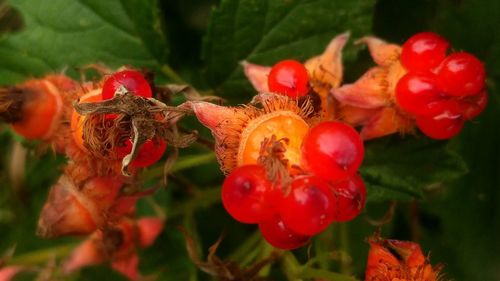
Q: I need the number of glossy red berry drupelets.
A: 13